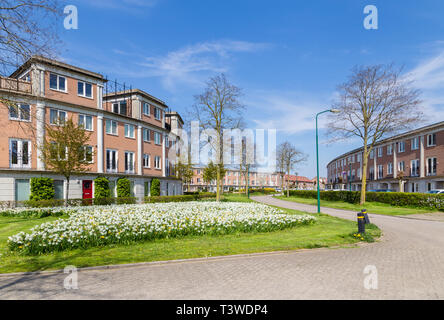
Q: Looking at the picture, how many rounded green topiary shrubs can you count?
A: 4